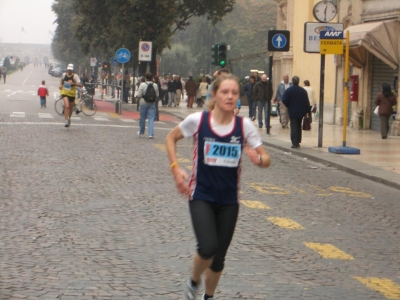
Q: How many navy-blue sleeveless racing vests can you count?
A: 1